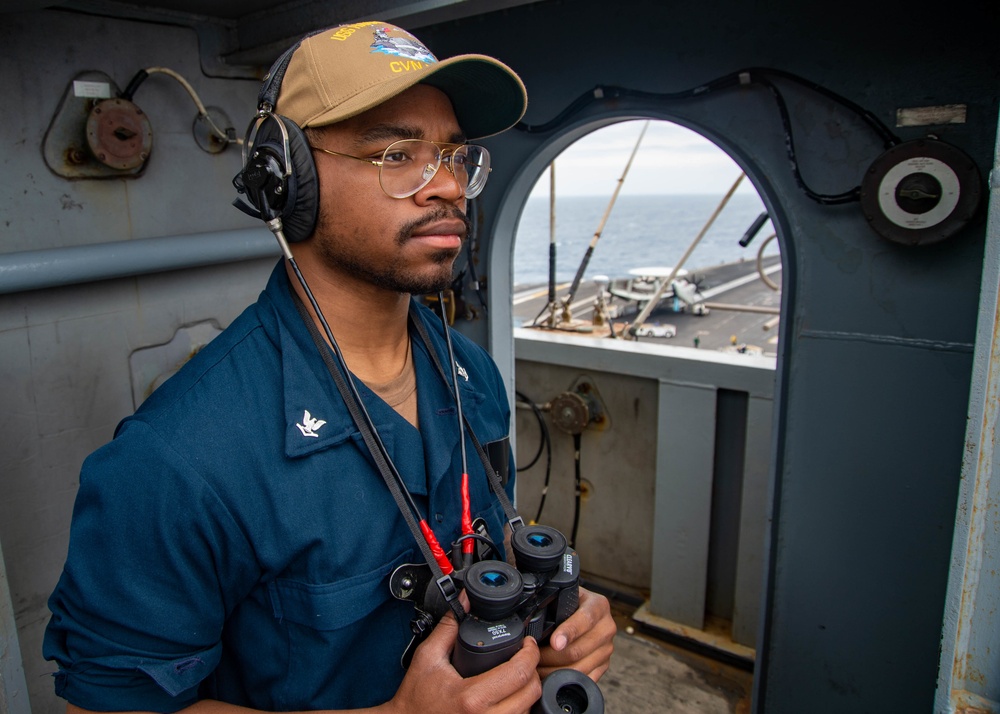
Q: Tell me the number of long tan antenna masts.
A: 3